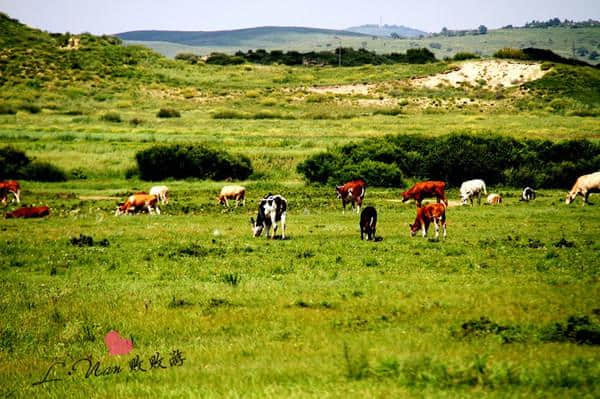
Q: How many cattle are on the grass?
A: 14